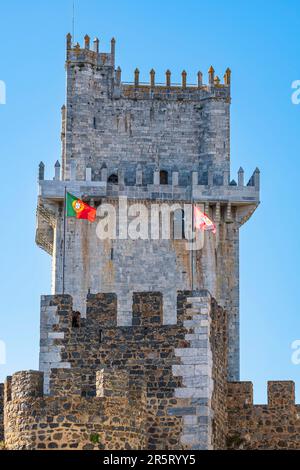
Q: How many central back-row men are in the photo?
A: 0